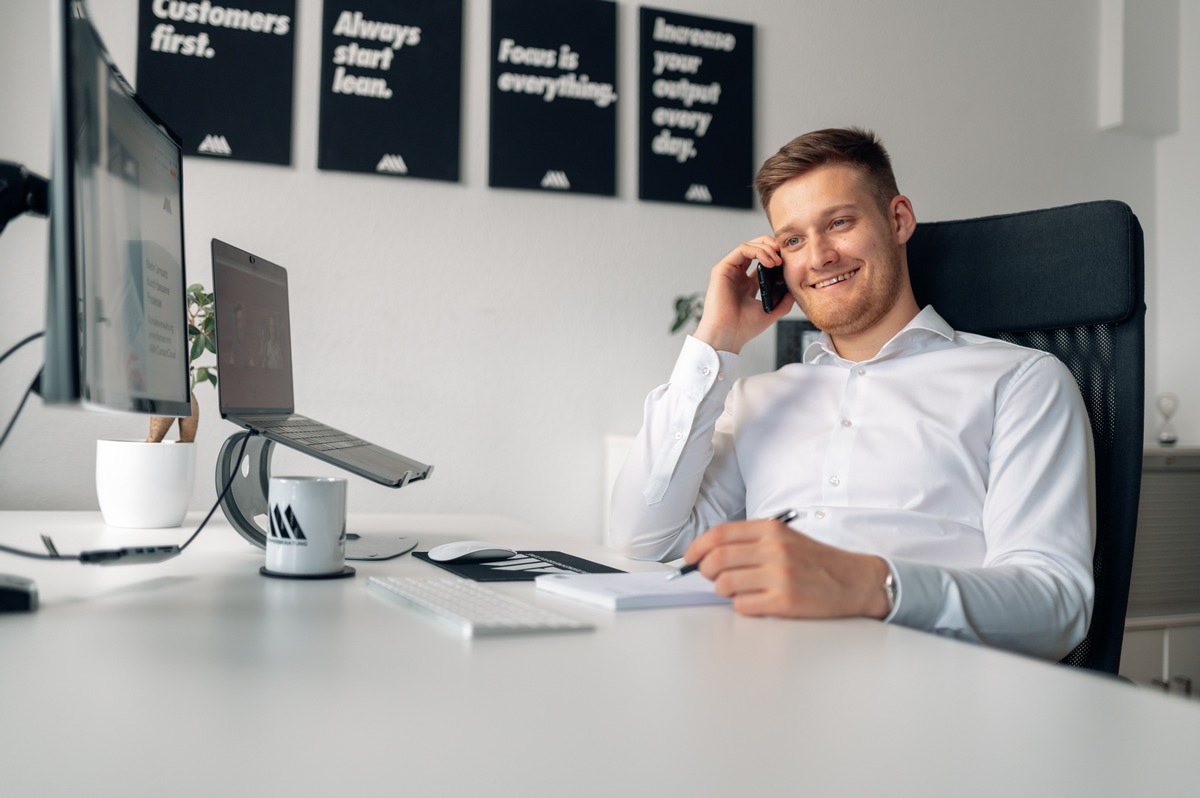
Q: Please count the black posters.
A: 4